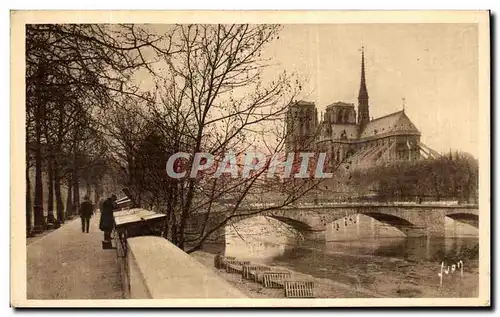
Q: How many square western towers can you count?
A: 2